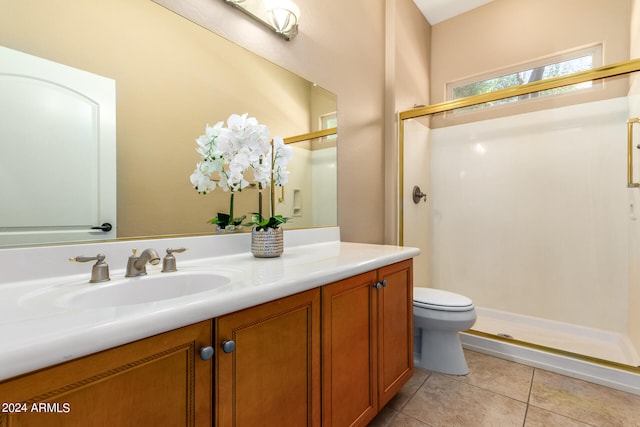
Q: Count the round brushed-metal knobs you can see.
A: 4